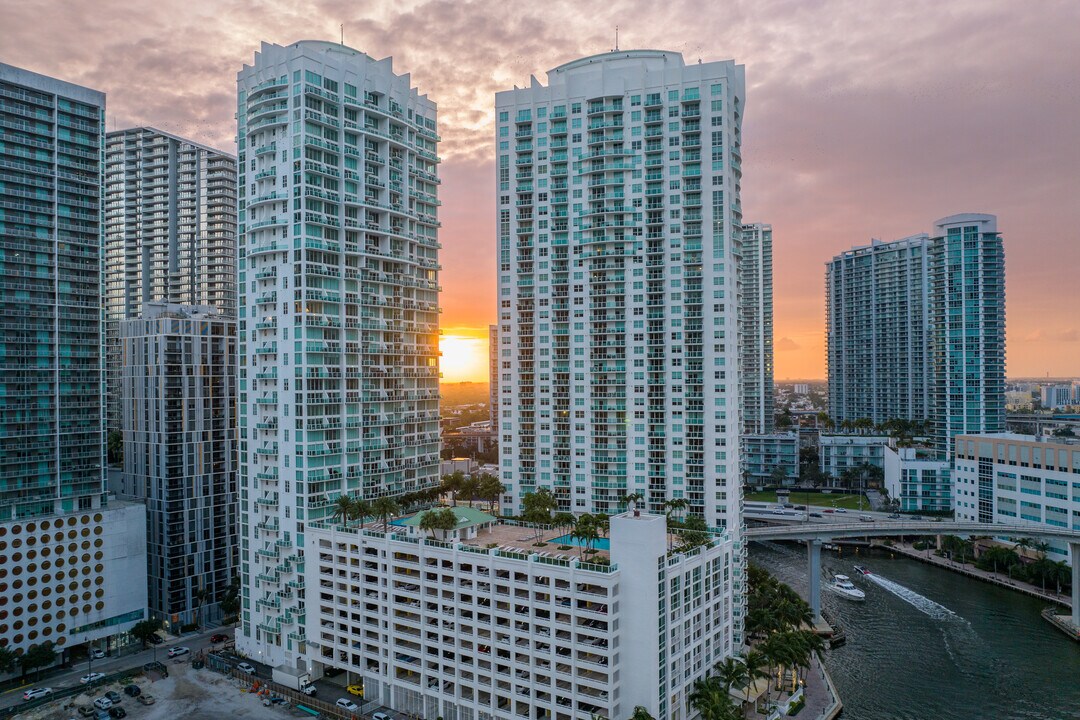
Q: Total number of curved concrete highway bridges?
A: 1